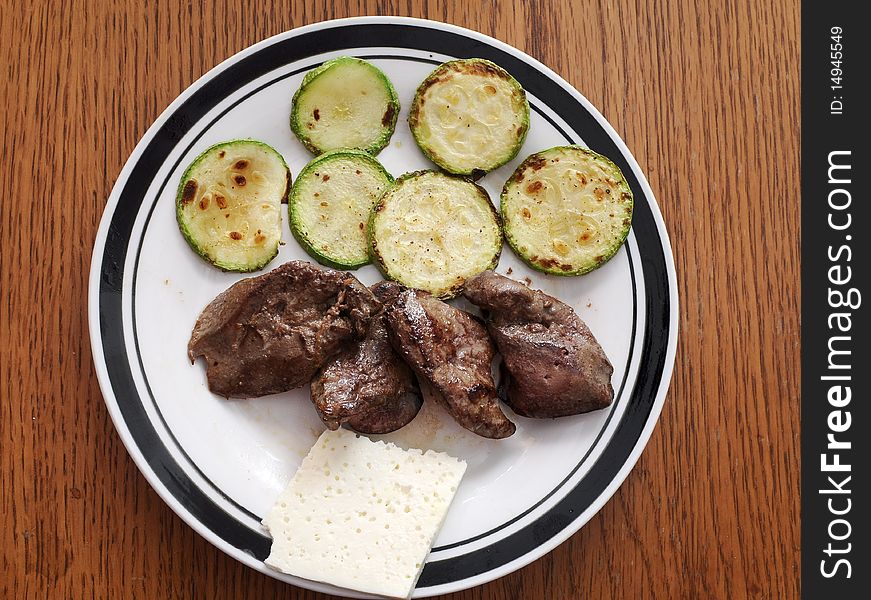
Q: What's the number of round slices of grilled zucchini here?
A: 6